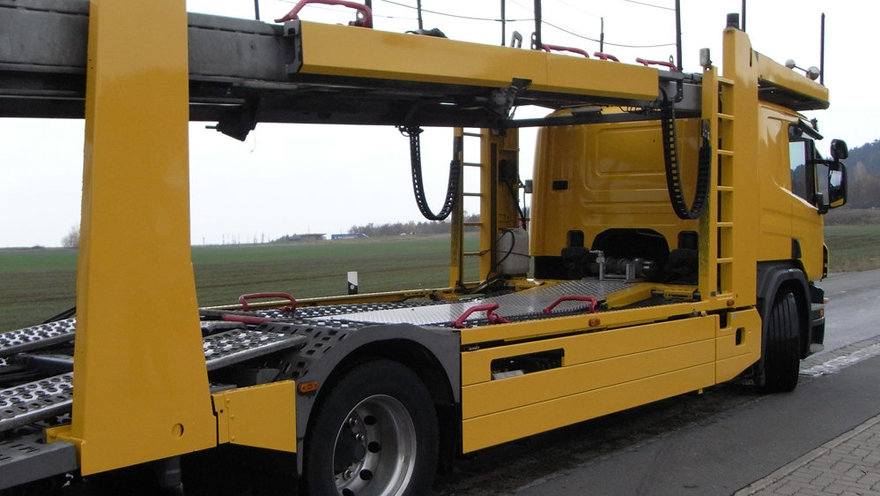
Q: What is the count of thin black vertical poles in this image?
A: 9